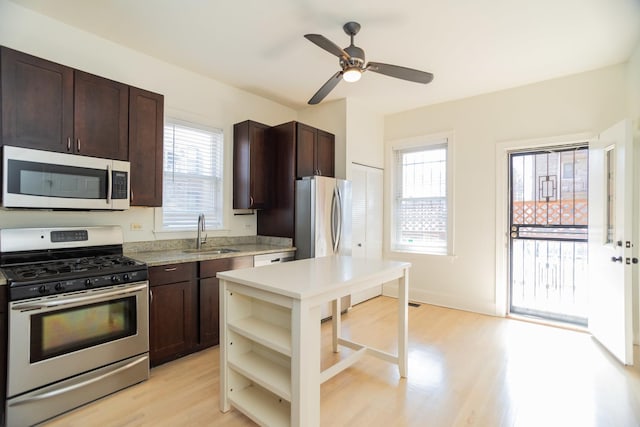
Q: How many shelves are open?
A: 3